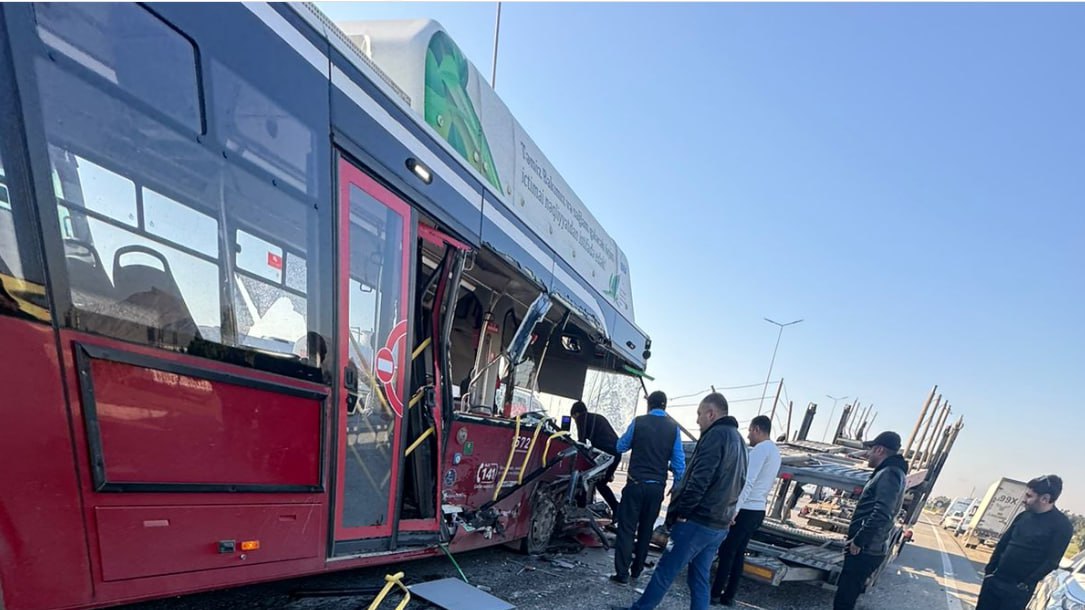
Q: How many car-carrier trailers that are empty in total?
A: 1